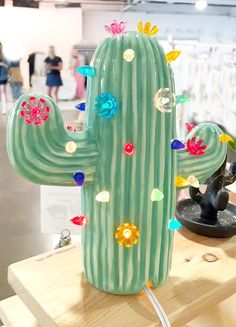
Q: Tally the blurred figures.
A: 2